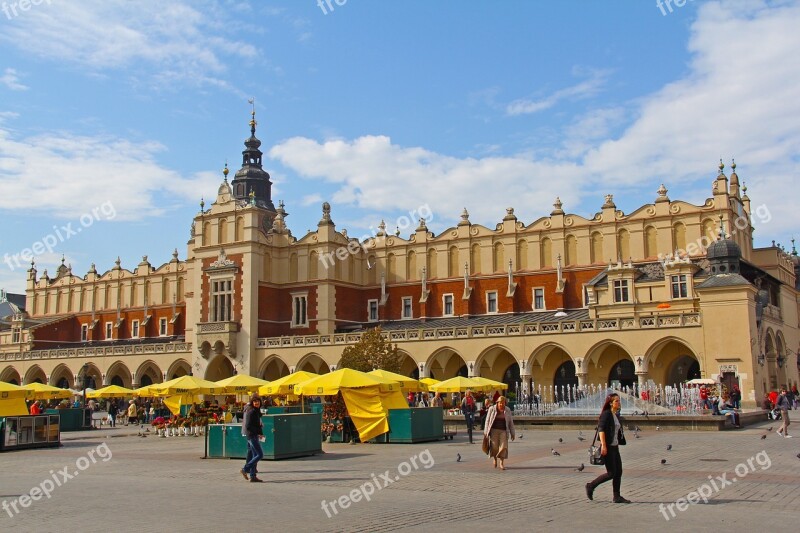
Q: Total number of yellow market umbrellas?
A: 12